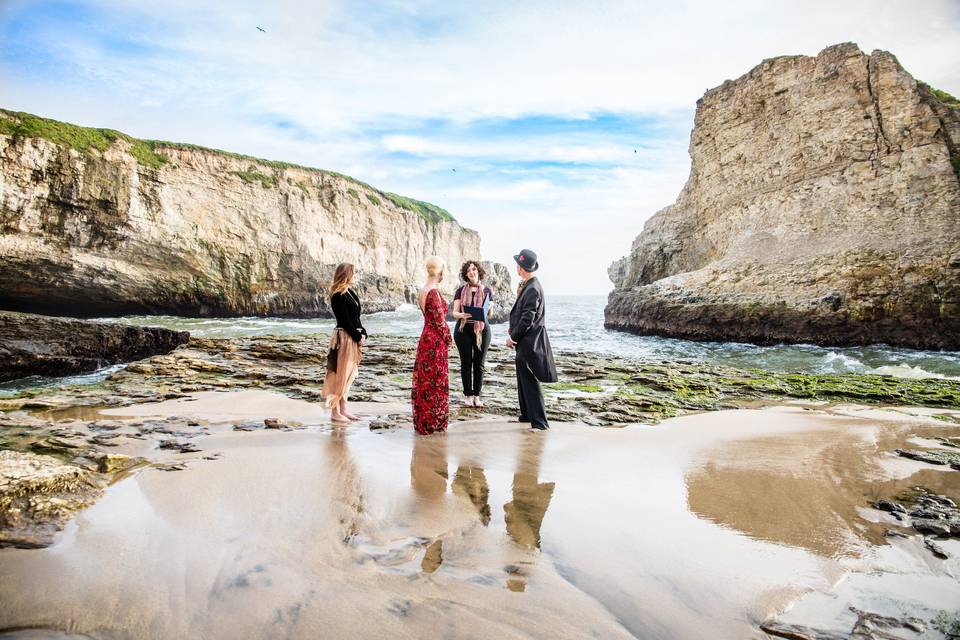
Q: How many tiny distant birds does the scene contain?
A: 3